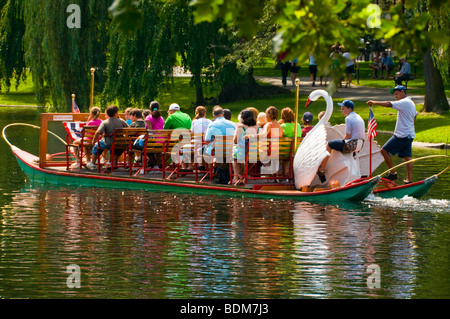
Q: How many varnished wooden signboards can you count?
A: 1